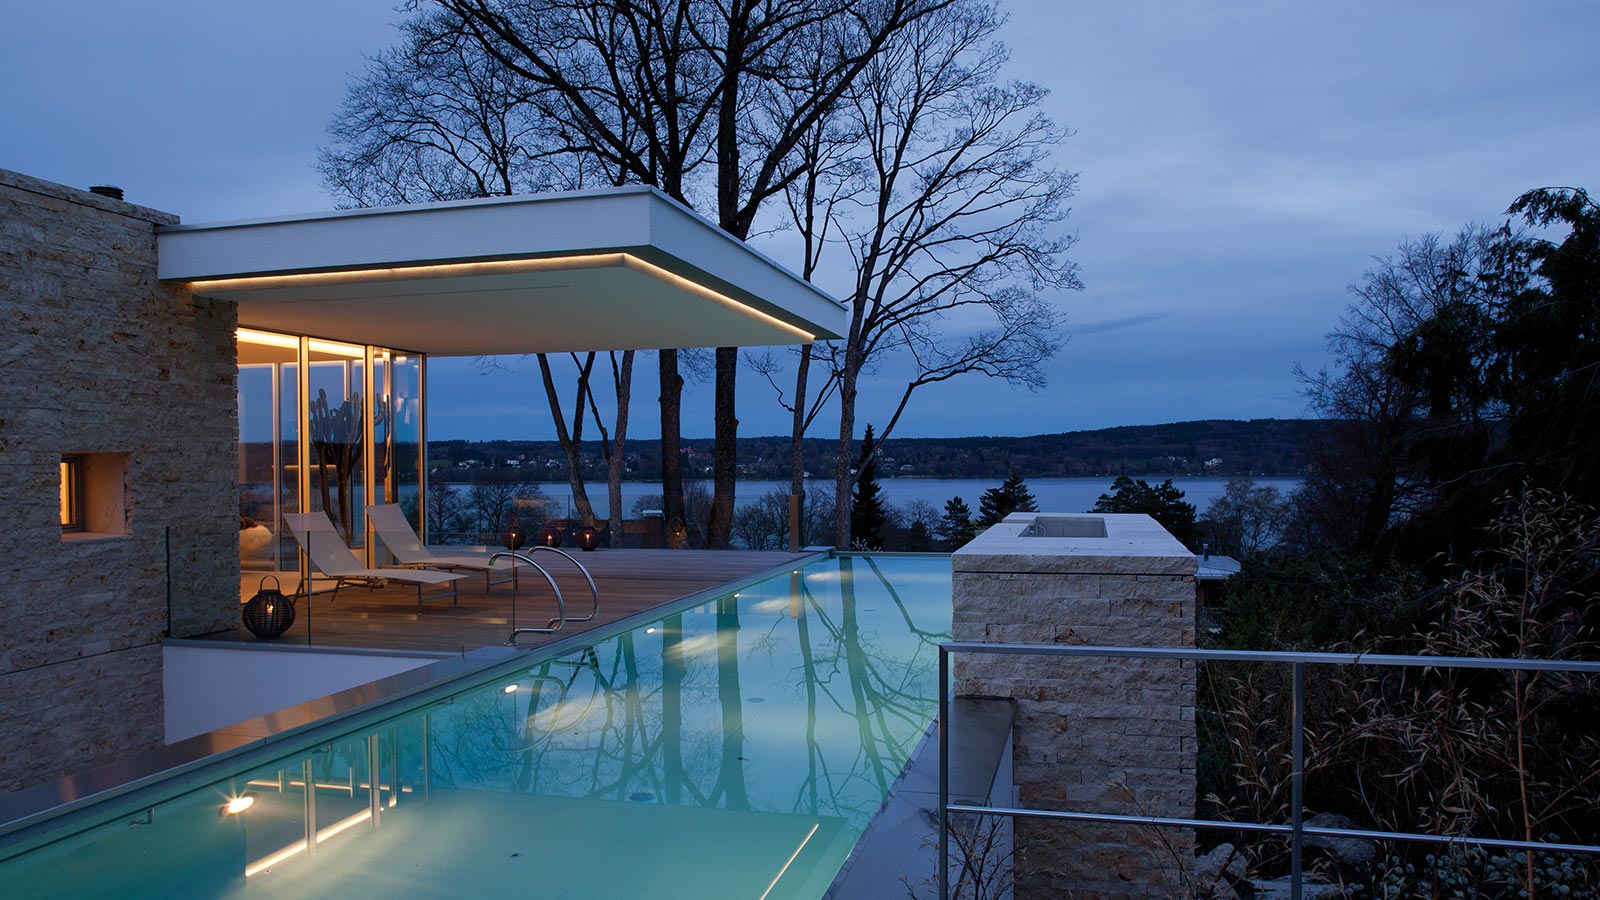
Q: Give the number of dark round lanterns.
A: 4